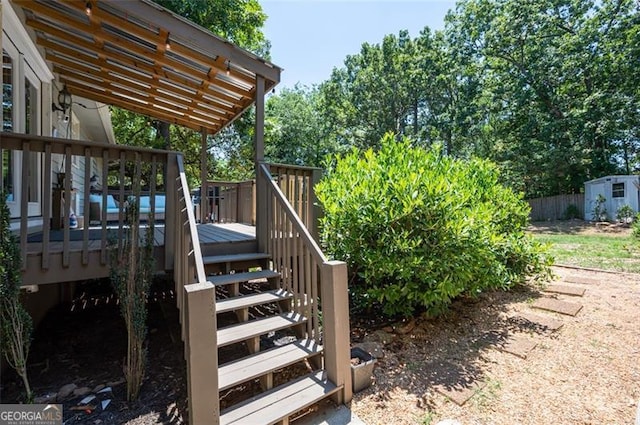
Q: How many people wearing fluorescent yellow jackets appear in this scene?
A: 0